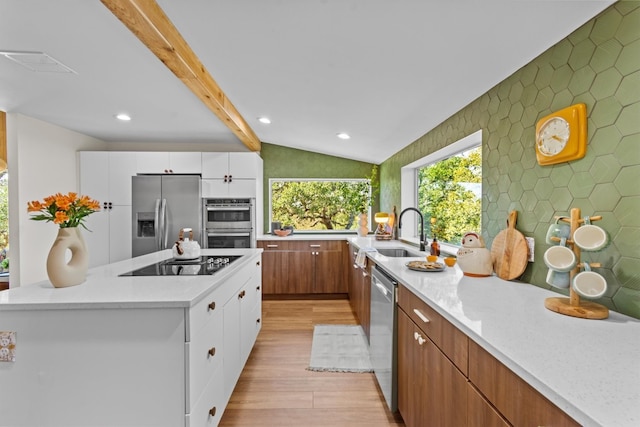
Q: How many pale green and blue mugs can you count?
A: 5